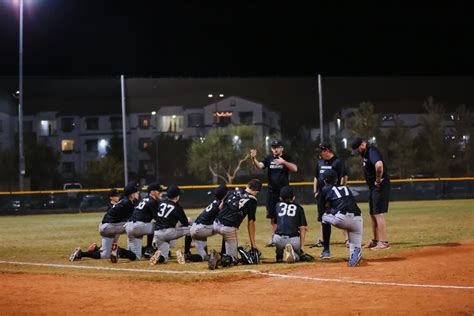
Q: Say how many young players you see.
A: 8